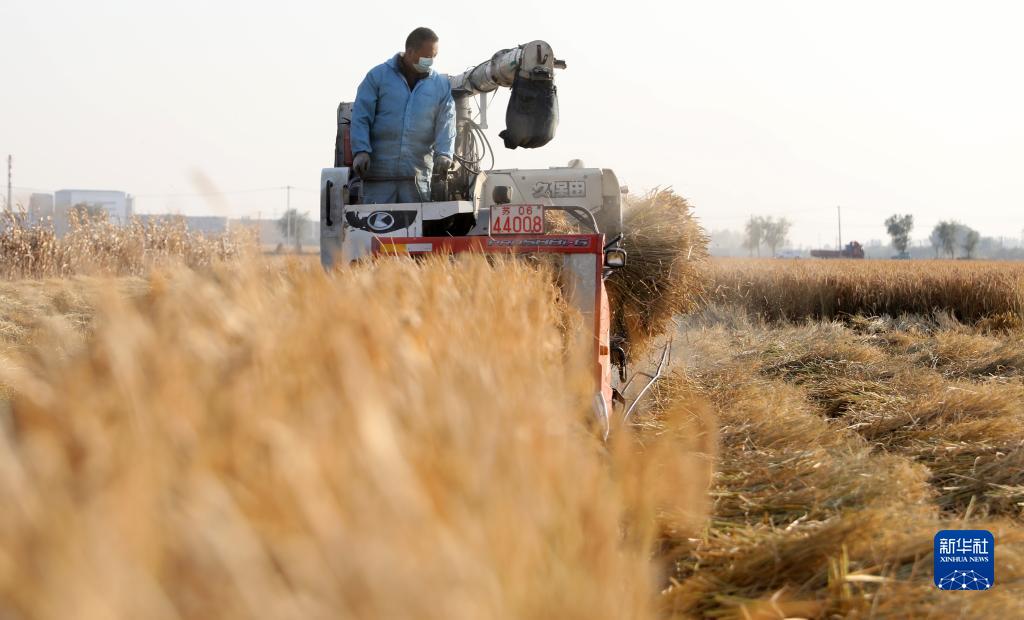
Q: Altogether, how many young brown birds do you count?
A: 0